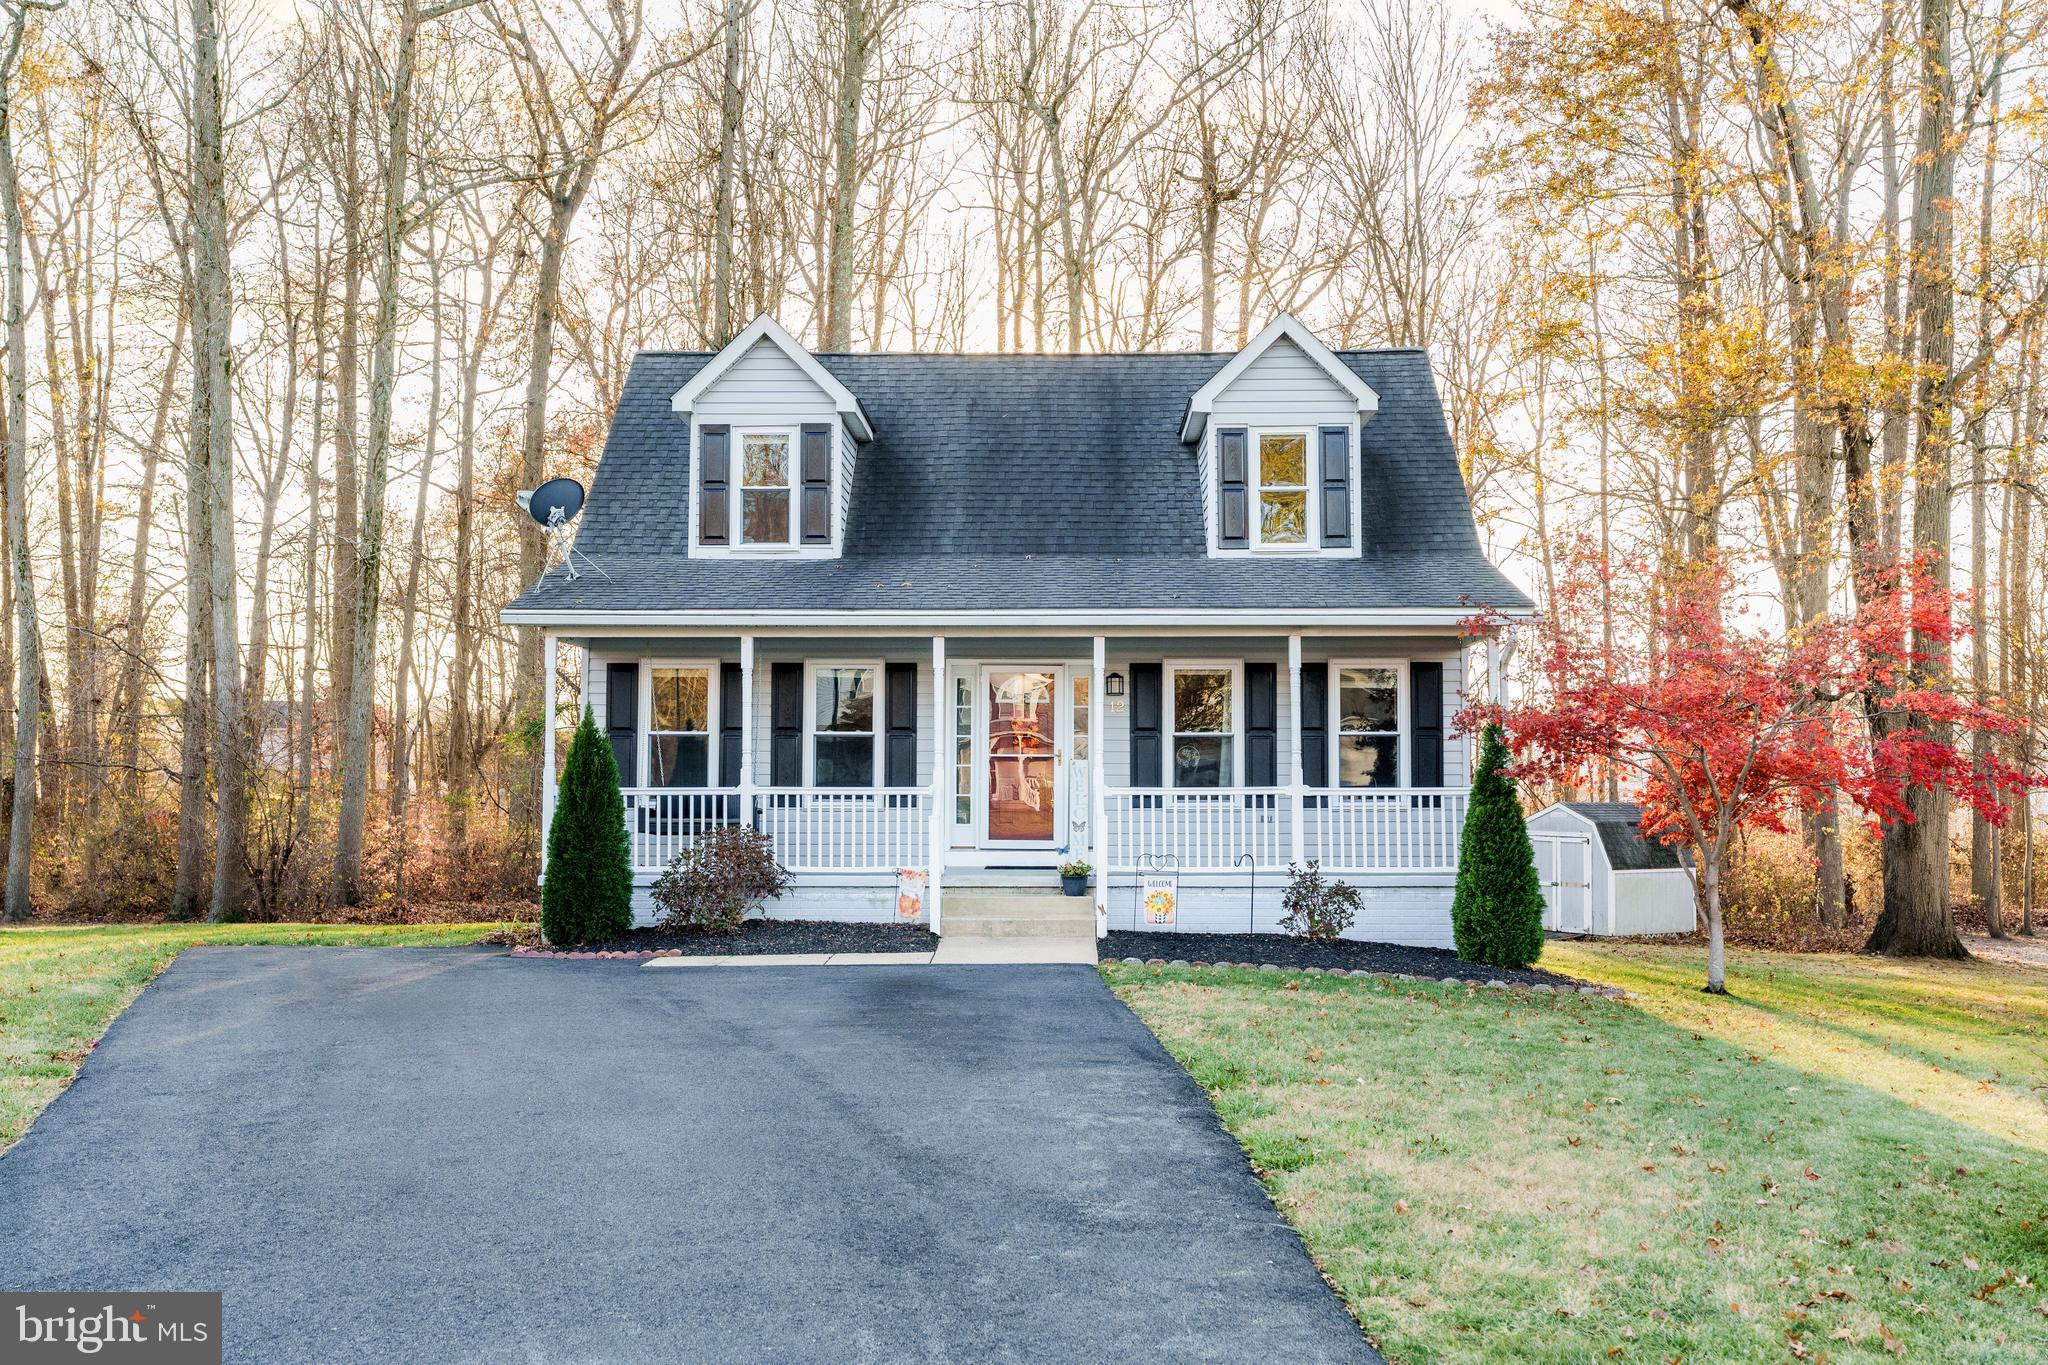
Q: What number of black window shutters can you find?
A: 12